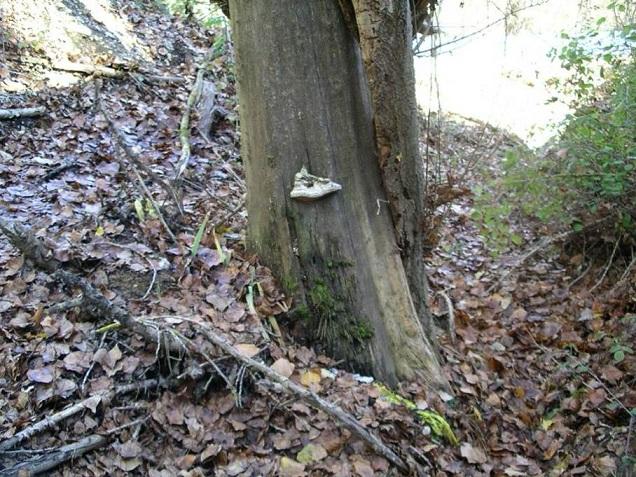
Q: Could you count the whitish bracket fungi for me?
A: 1